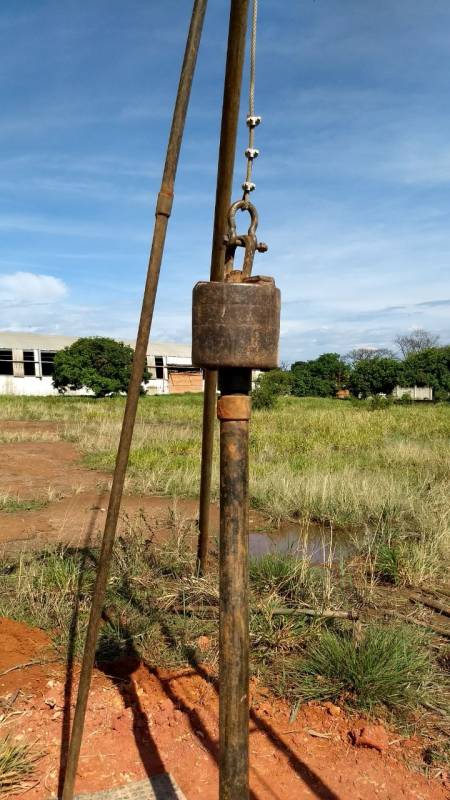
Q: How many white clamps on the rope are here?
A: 3